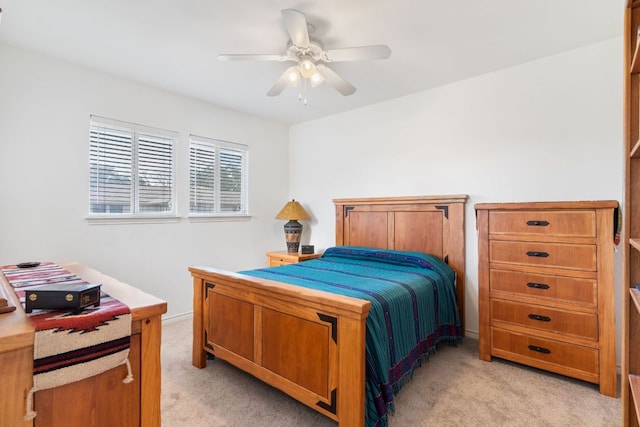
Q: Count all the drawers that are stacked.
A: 5